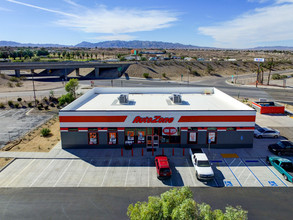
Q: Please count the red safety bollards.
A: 7